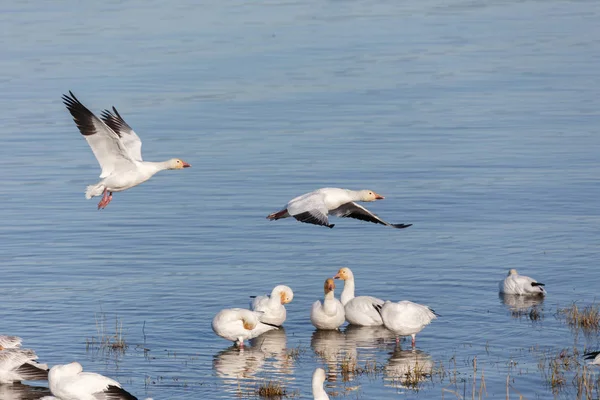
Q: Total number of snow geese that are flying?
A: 2